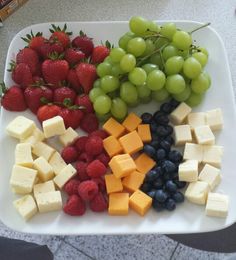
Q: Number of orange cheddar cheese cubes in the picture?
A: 11